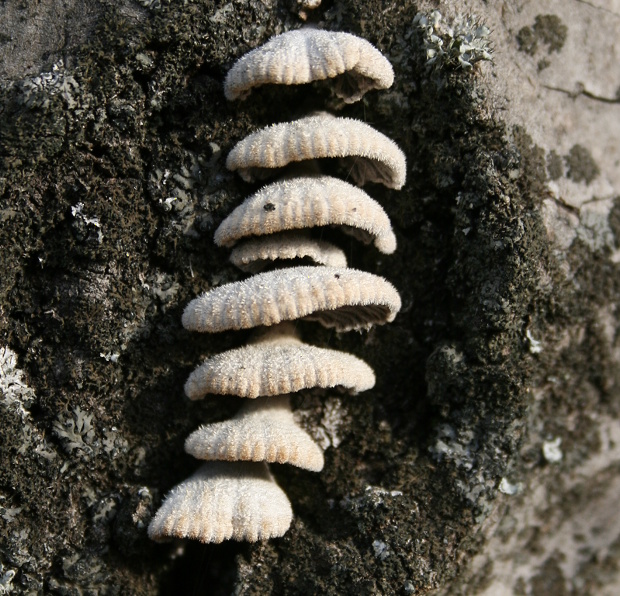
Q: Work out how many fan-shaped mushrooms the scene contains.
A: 8